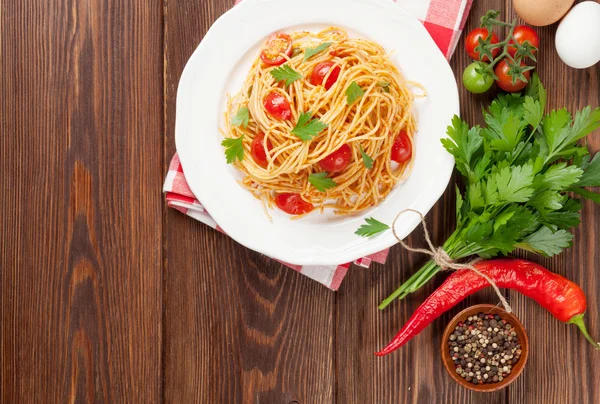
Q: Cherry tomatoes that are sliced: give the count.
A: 7